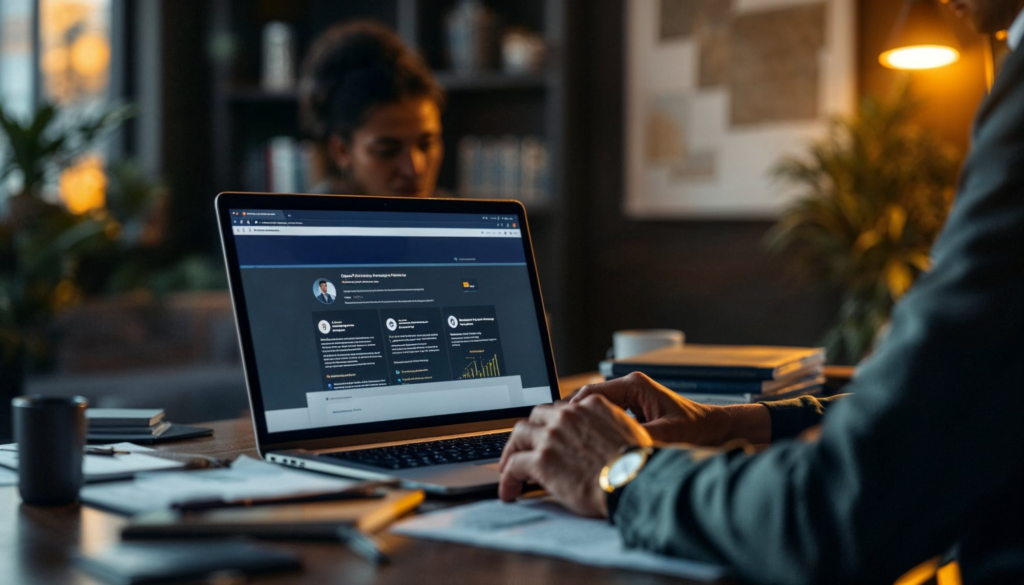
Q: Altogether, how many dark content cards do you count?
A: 3